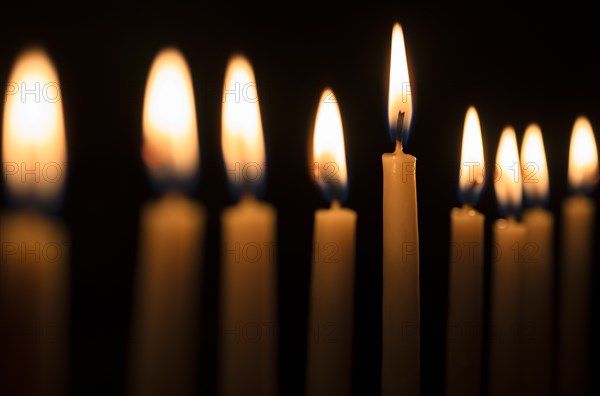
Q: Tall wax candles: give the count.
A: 9